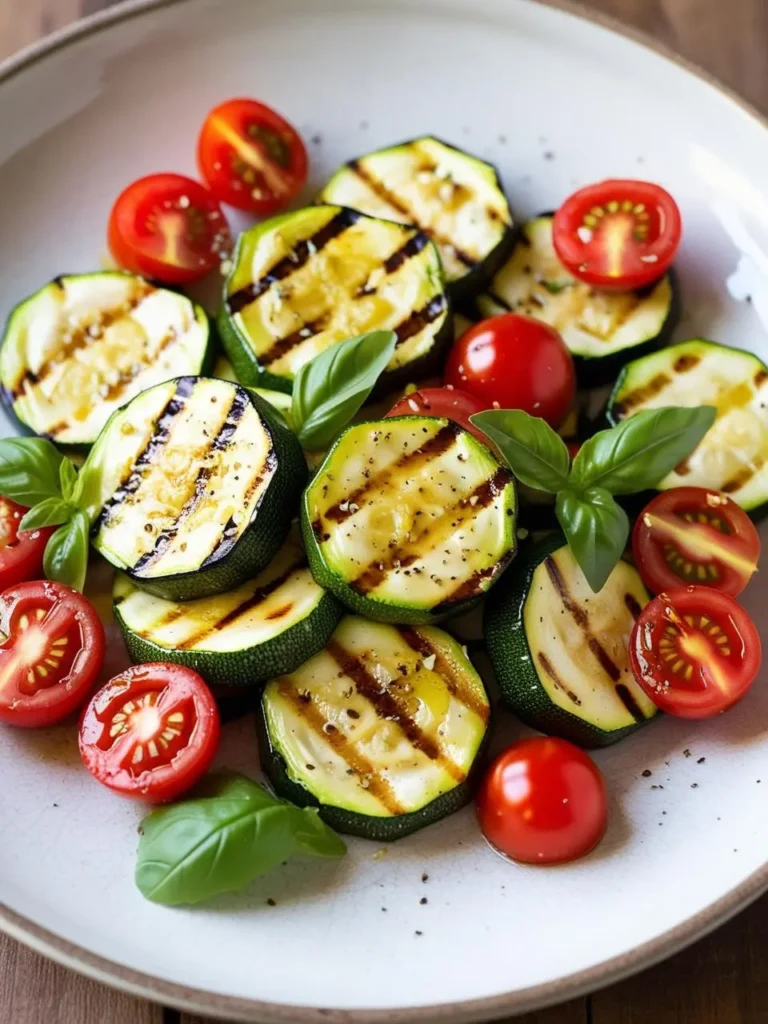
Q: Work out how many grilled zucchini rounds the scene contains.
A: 10